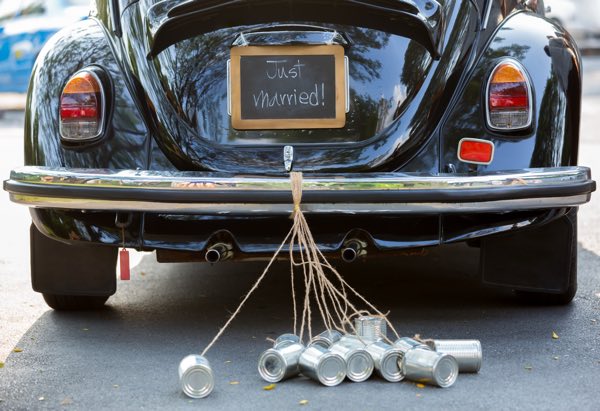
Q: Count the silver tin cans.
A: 11